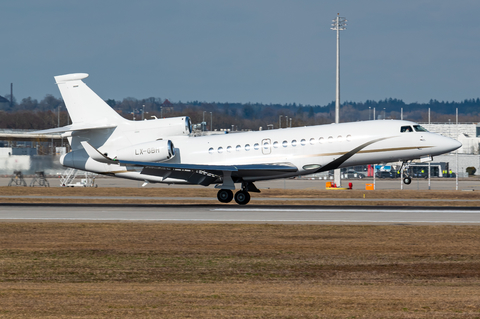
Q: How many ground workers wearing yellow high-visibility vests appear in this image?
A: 5